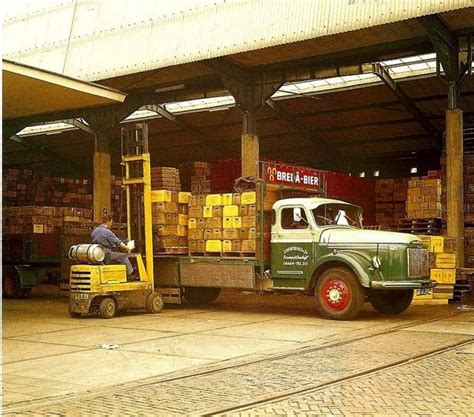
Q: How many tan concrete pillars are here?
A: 3